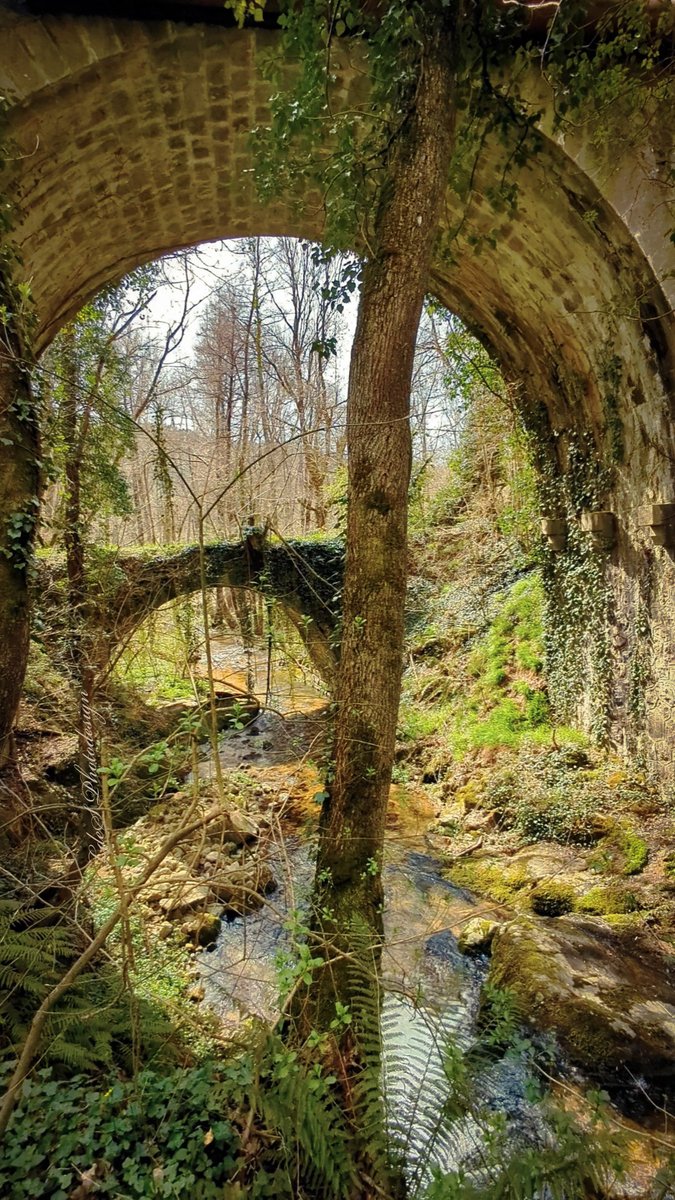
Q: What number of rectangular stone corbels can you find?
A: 3